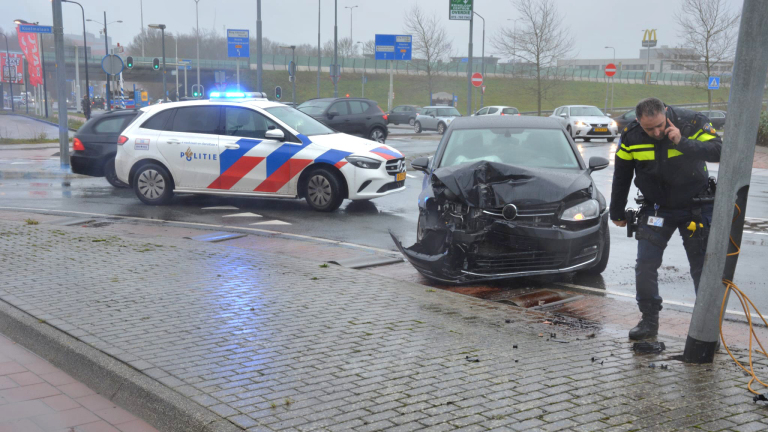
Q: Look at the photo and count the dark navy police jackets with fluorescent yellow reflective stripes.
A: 1